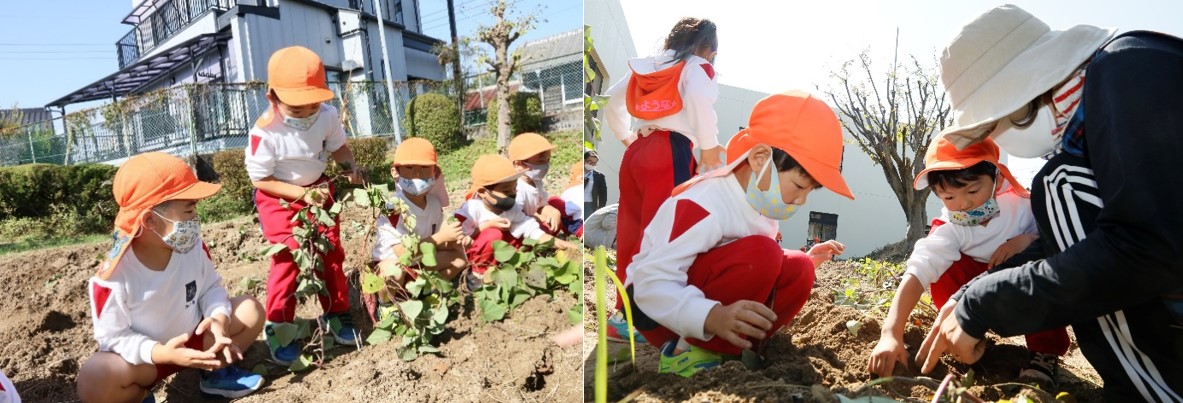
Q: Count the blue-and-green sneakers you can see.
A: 3